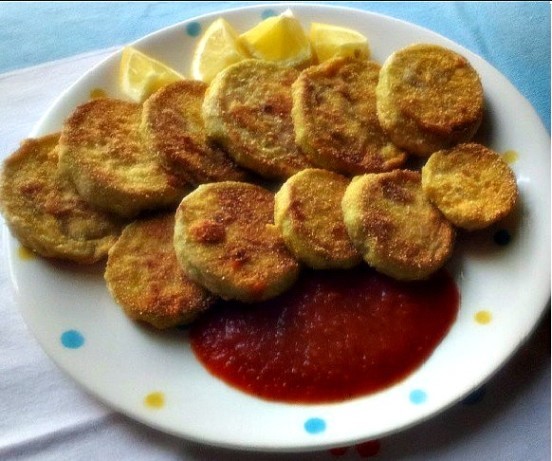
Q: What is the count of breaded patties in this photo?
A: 11